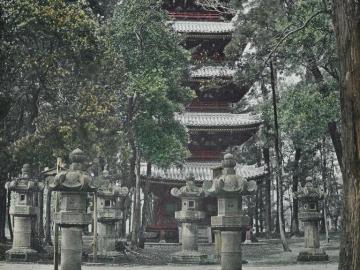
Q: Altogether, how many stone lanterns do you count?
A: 6